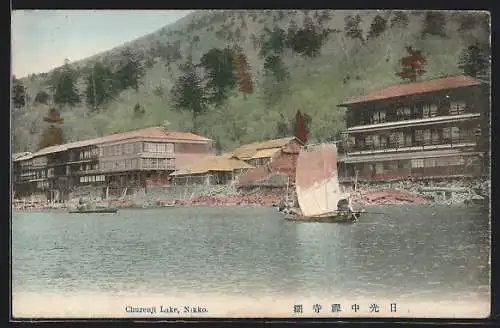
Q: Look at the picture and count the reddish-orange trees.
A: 4